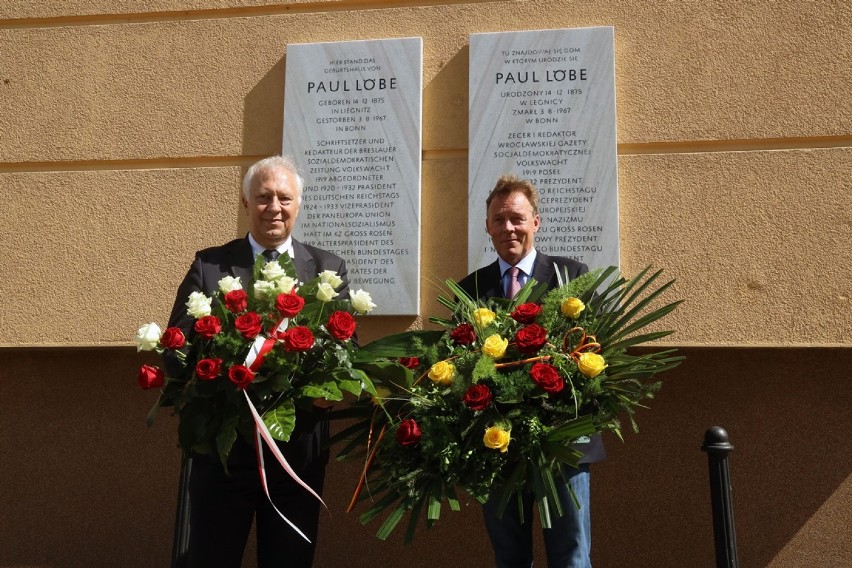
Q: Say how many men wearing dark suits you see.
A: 2